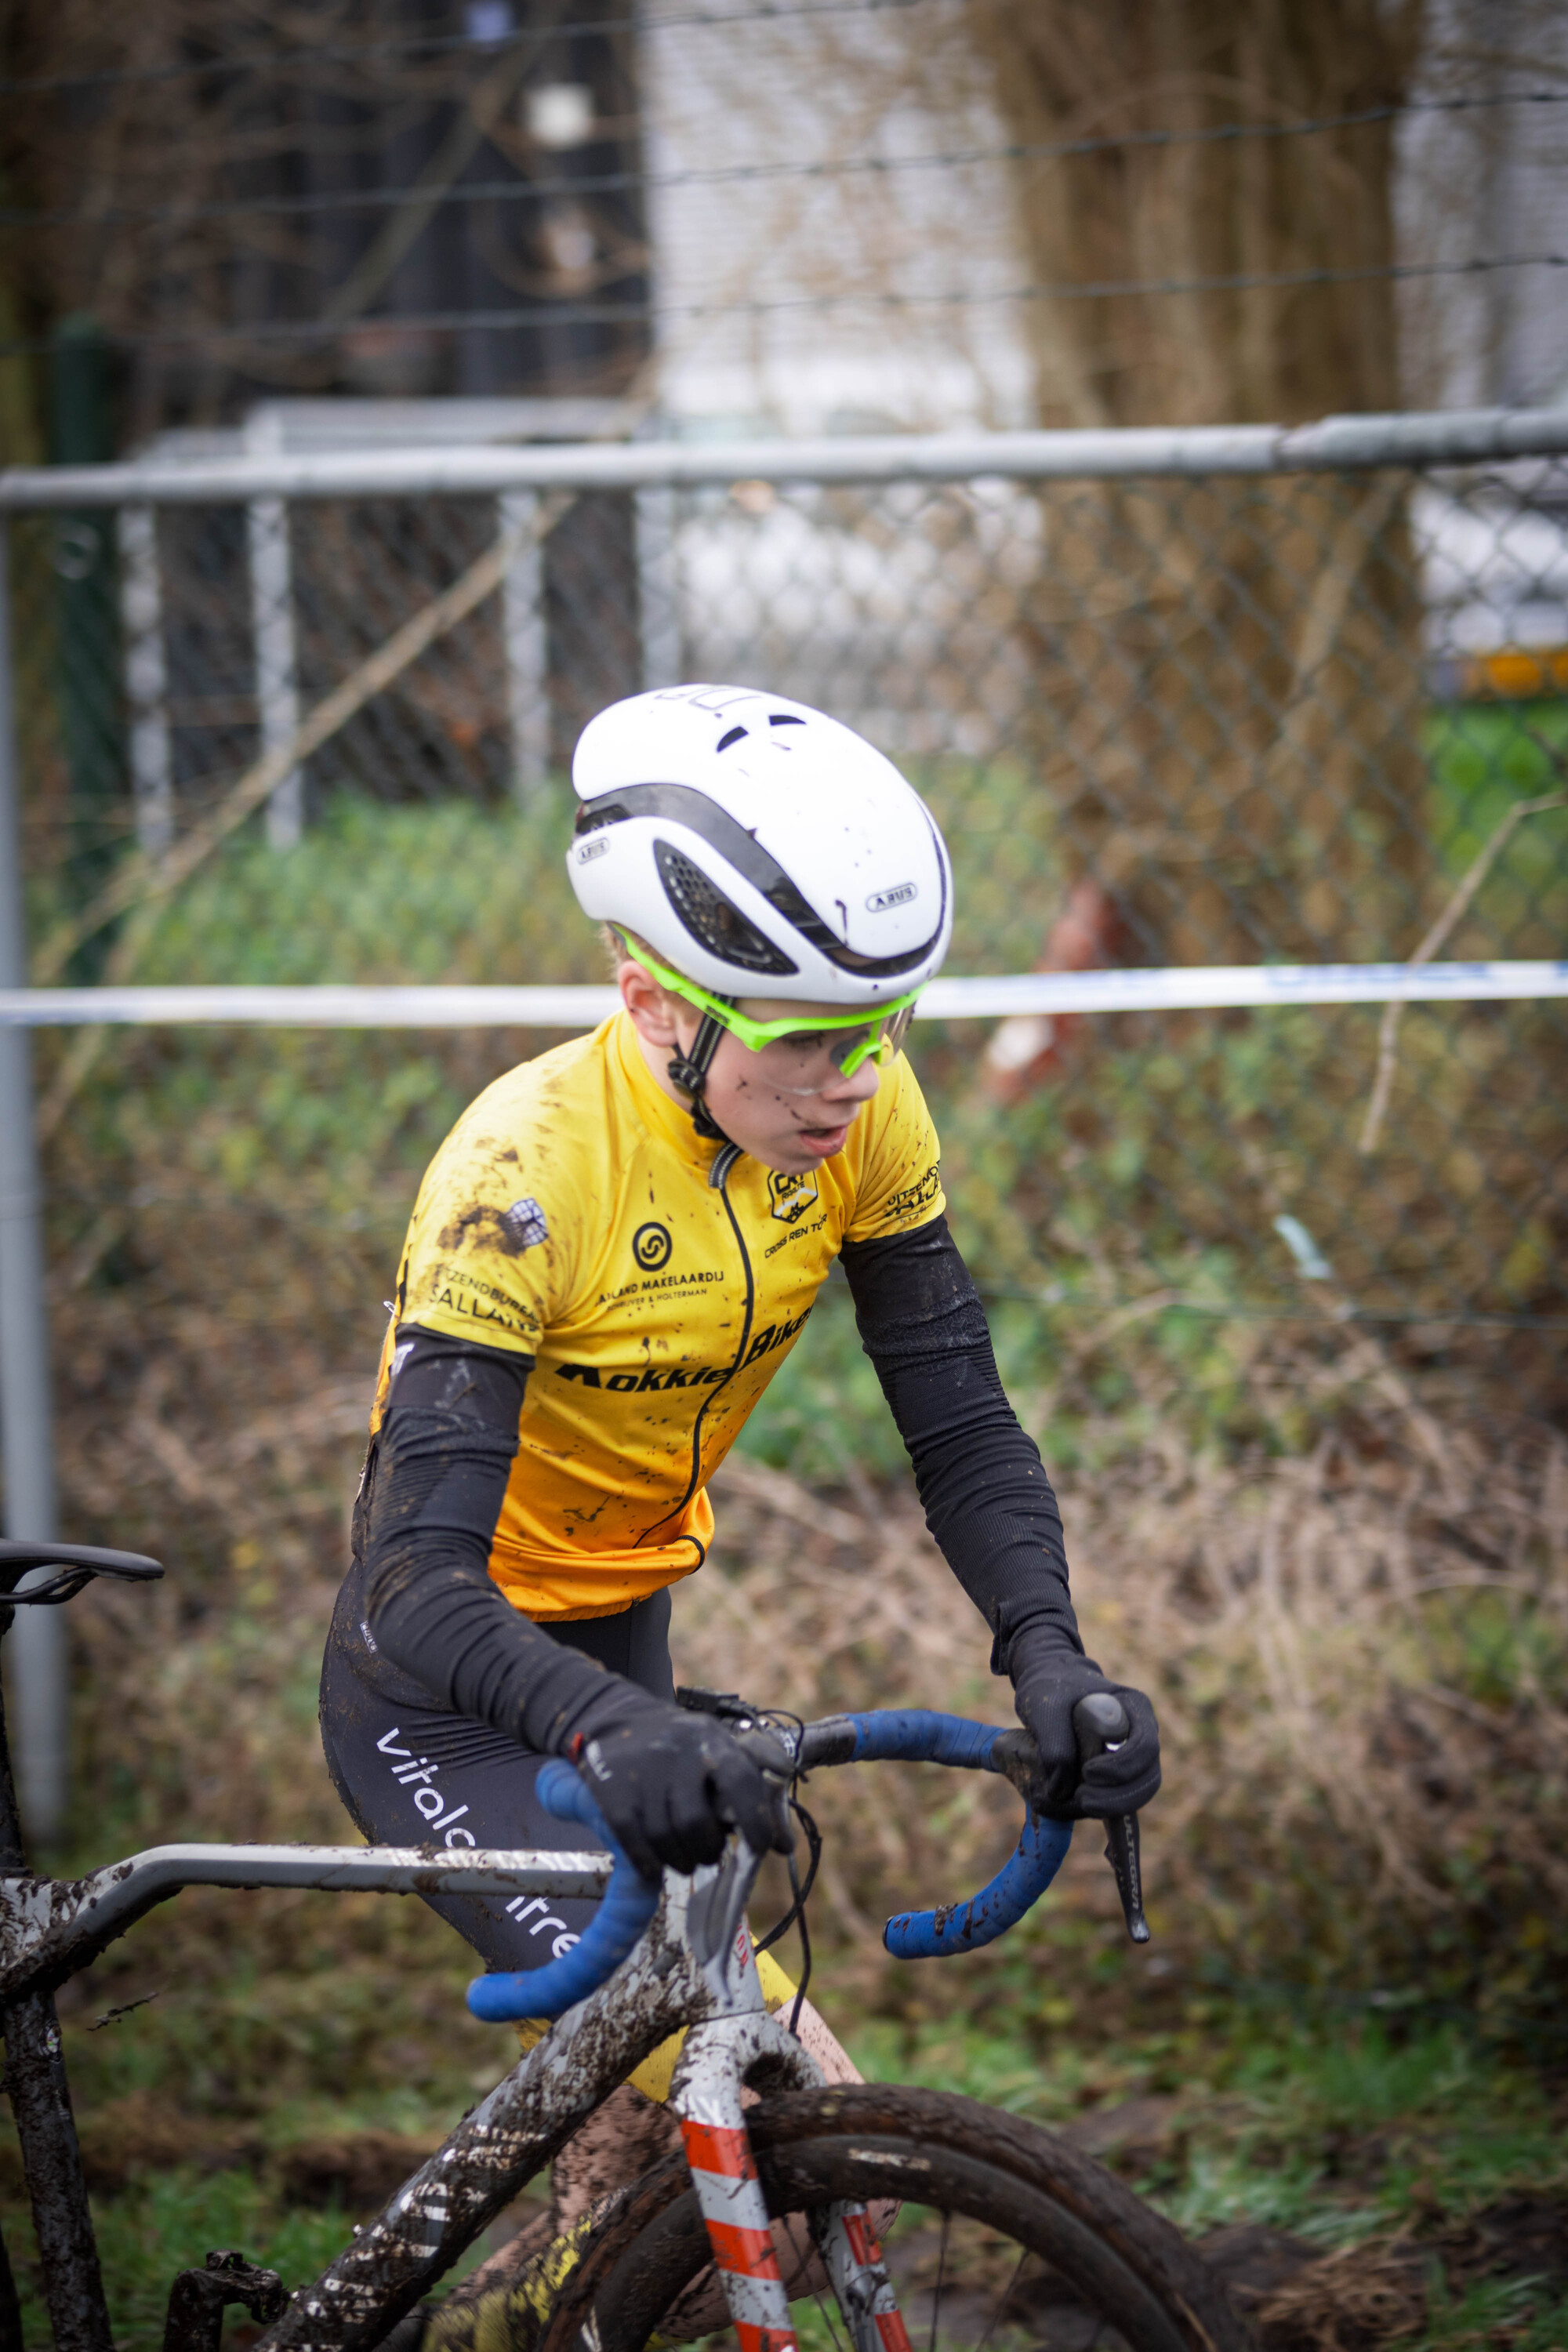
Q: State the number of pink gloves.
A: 0